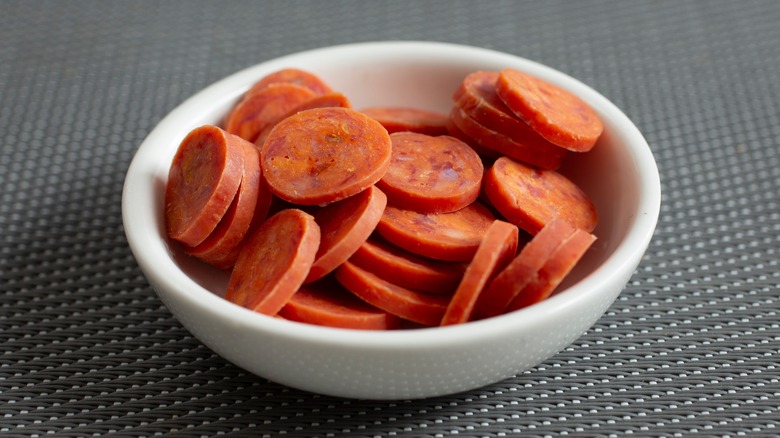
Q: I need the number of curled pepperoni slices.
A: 0